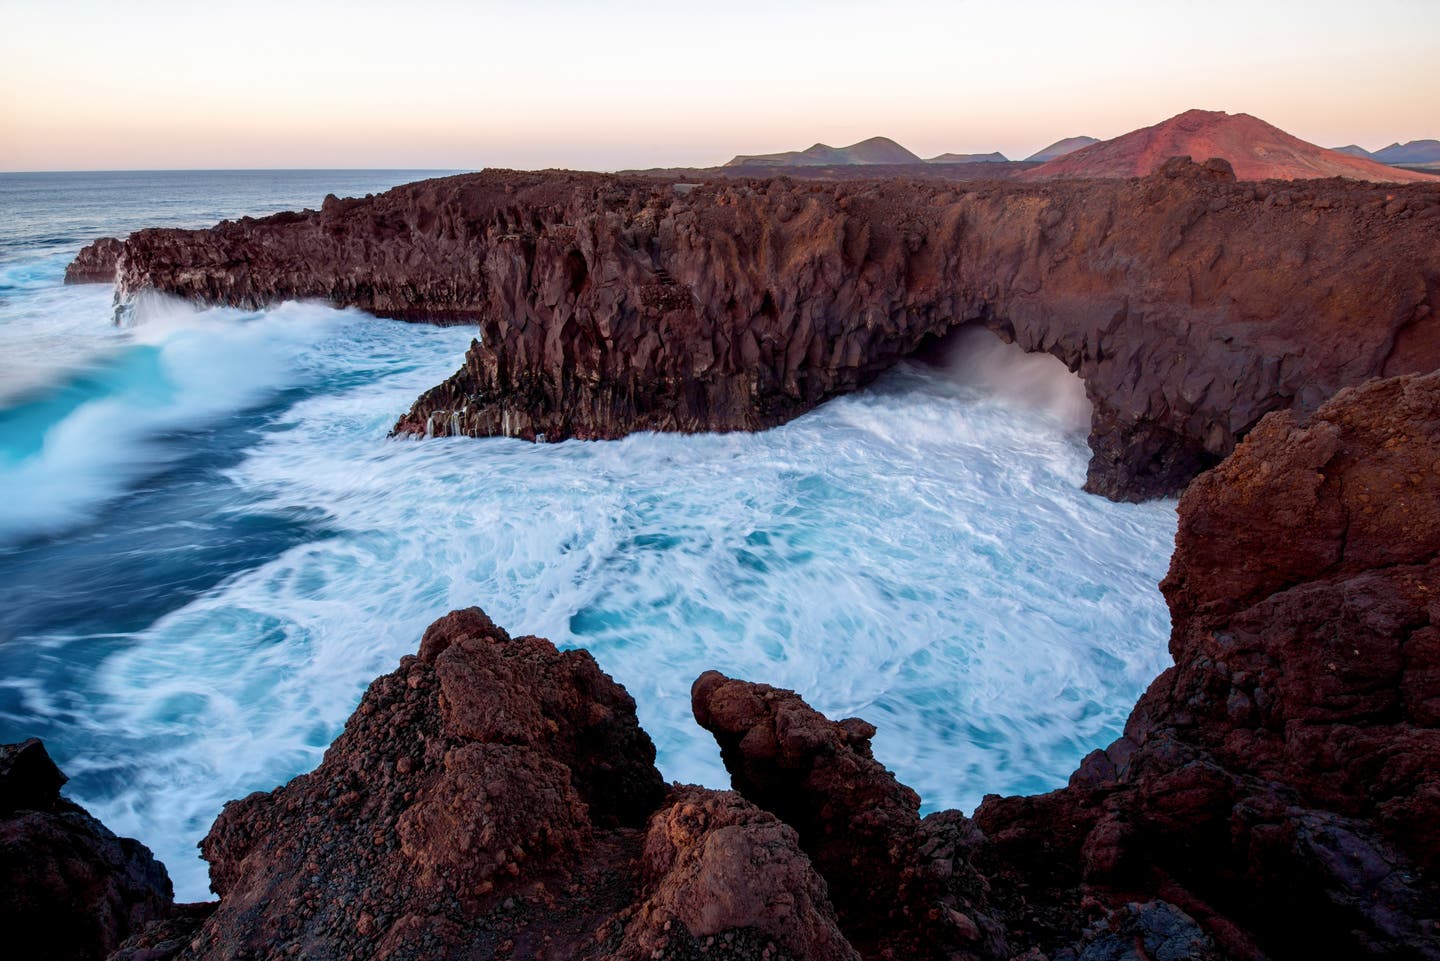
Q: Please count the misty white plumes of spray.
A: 2